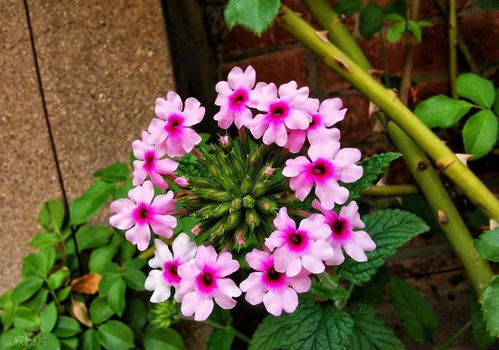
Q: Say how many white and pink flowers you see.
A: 12